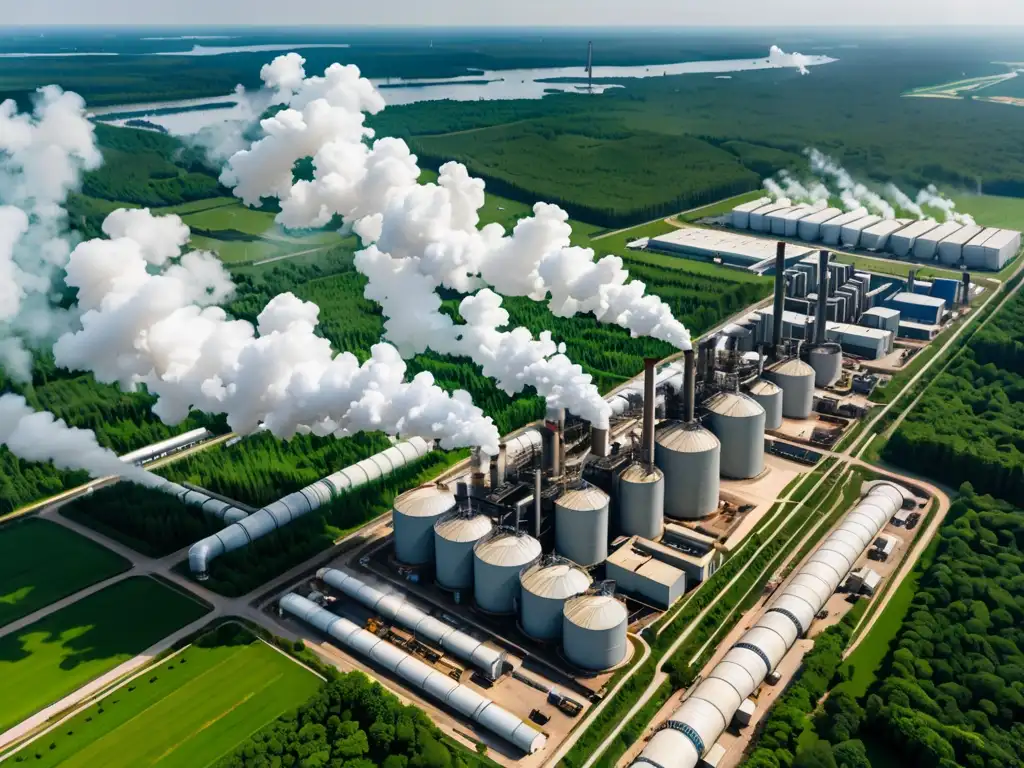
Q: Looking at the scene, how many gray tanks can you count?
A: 12